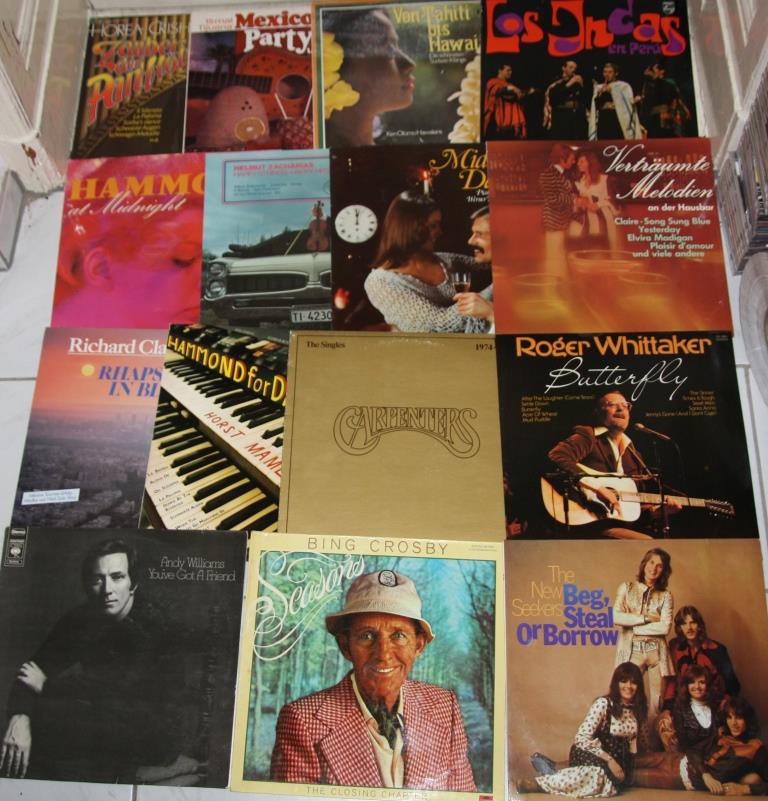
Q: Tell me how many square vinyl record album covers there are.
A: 15